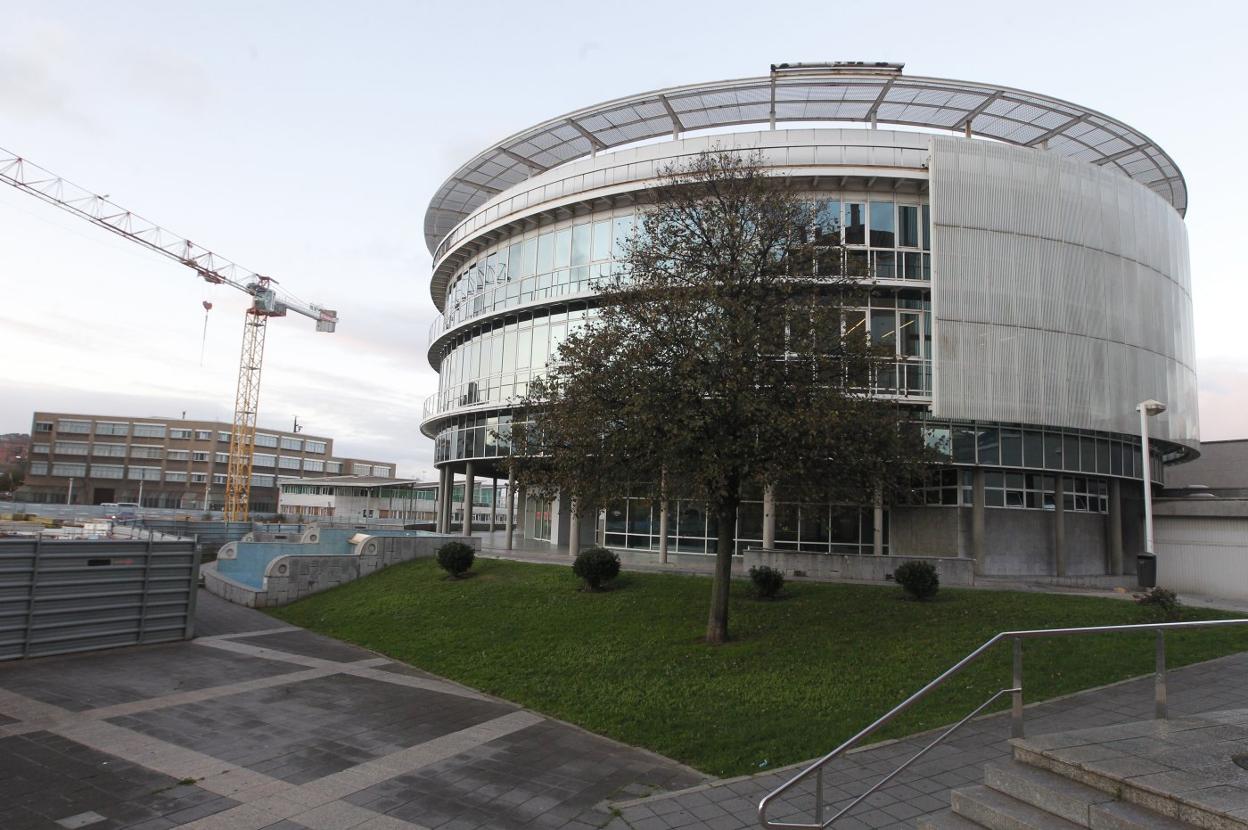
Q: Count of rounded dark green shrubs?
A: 4